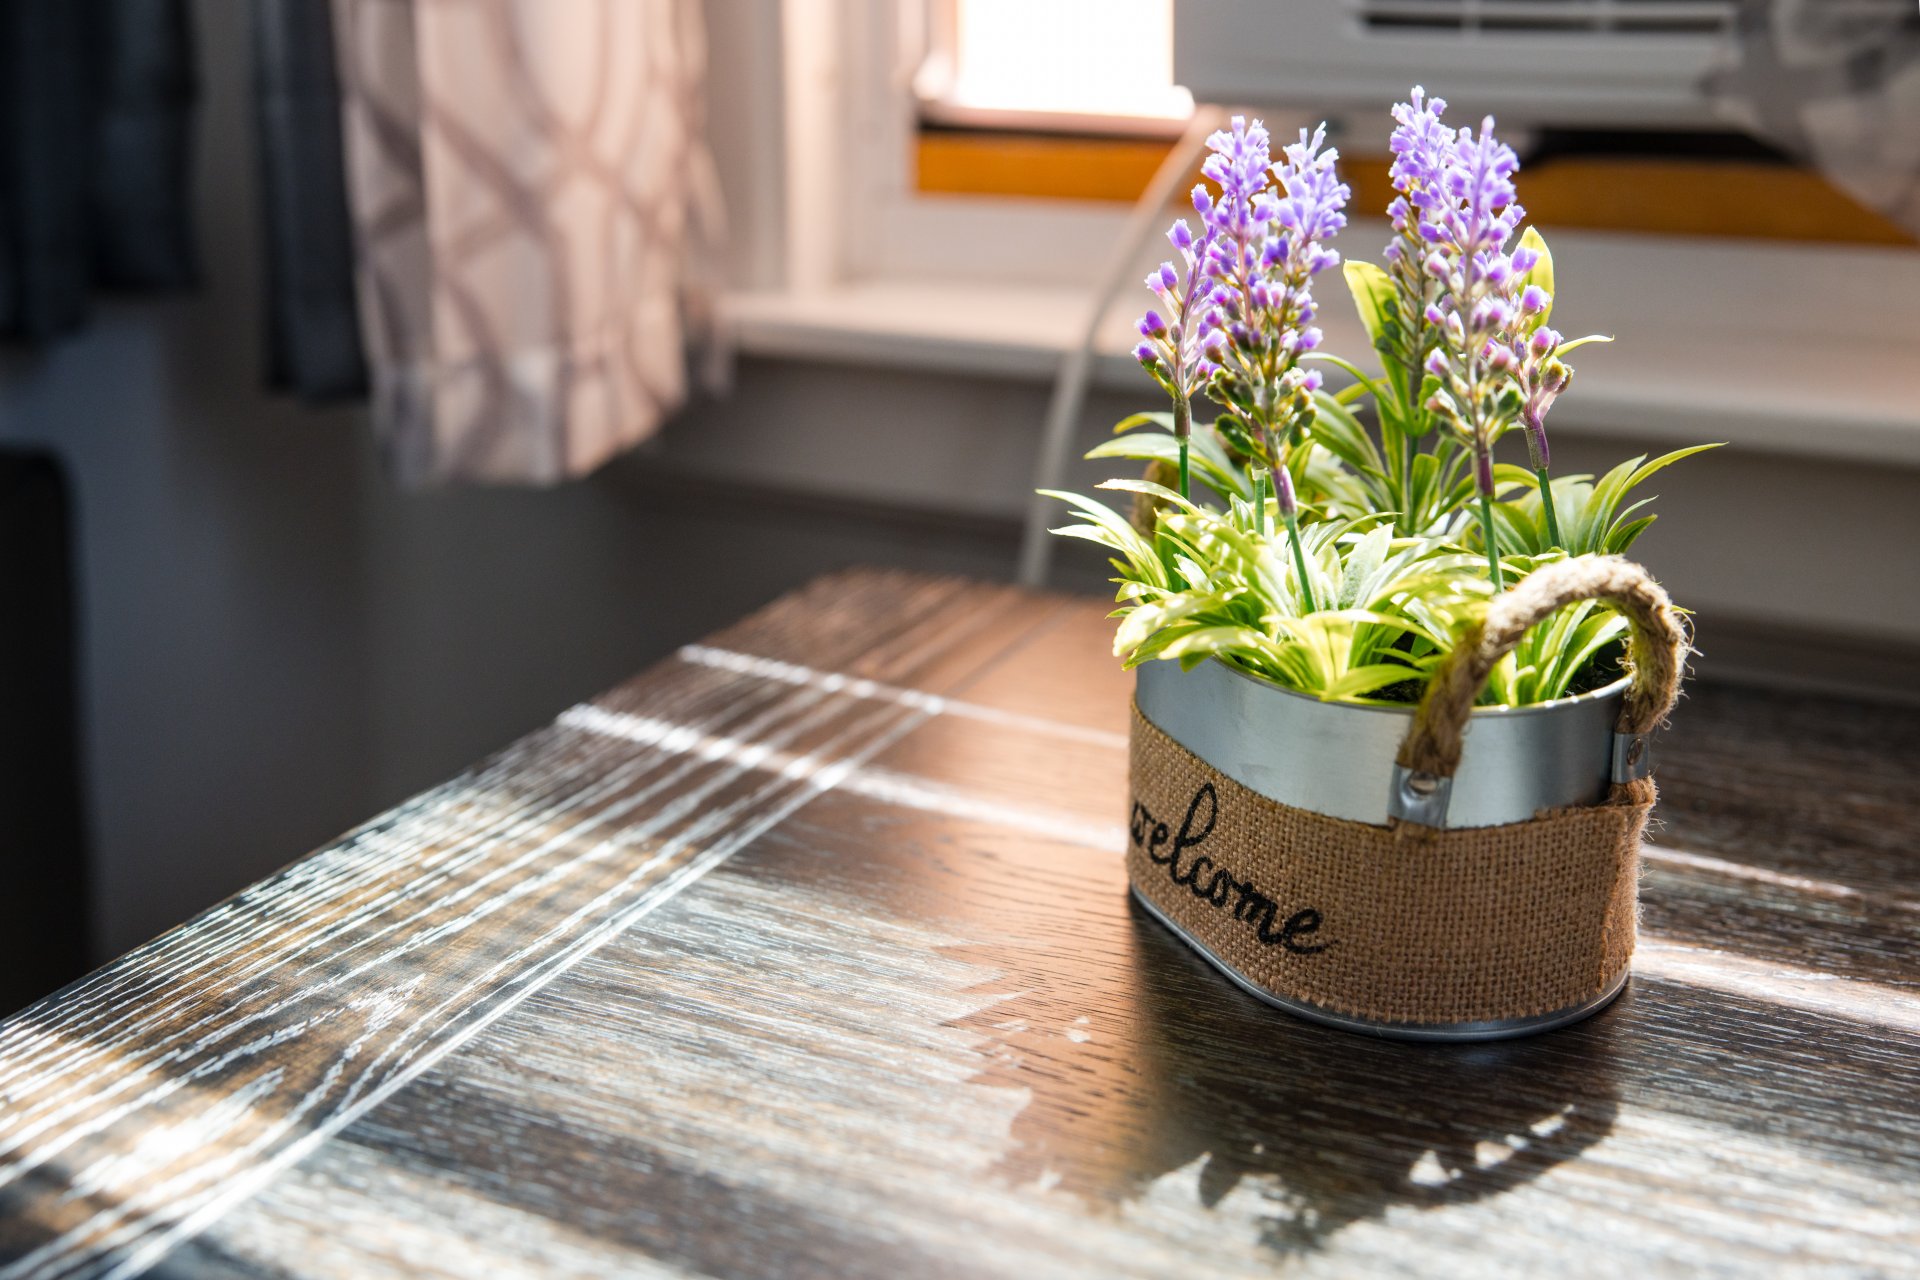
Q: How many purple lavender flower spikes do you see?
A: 6